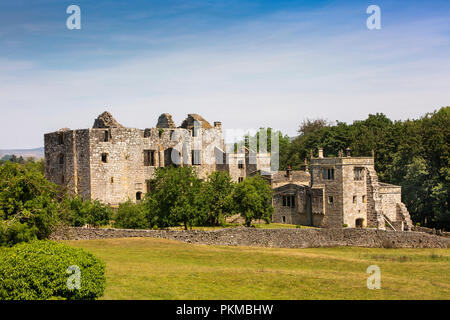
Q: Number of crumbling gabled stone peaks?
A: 3